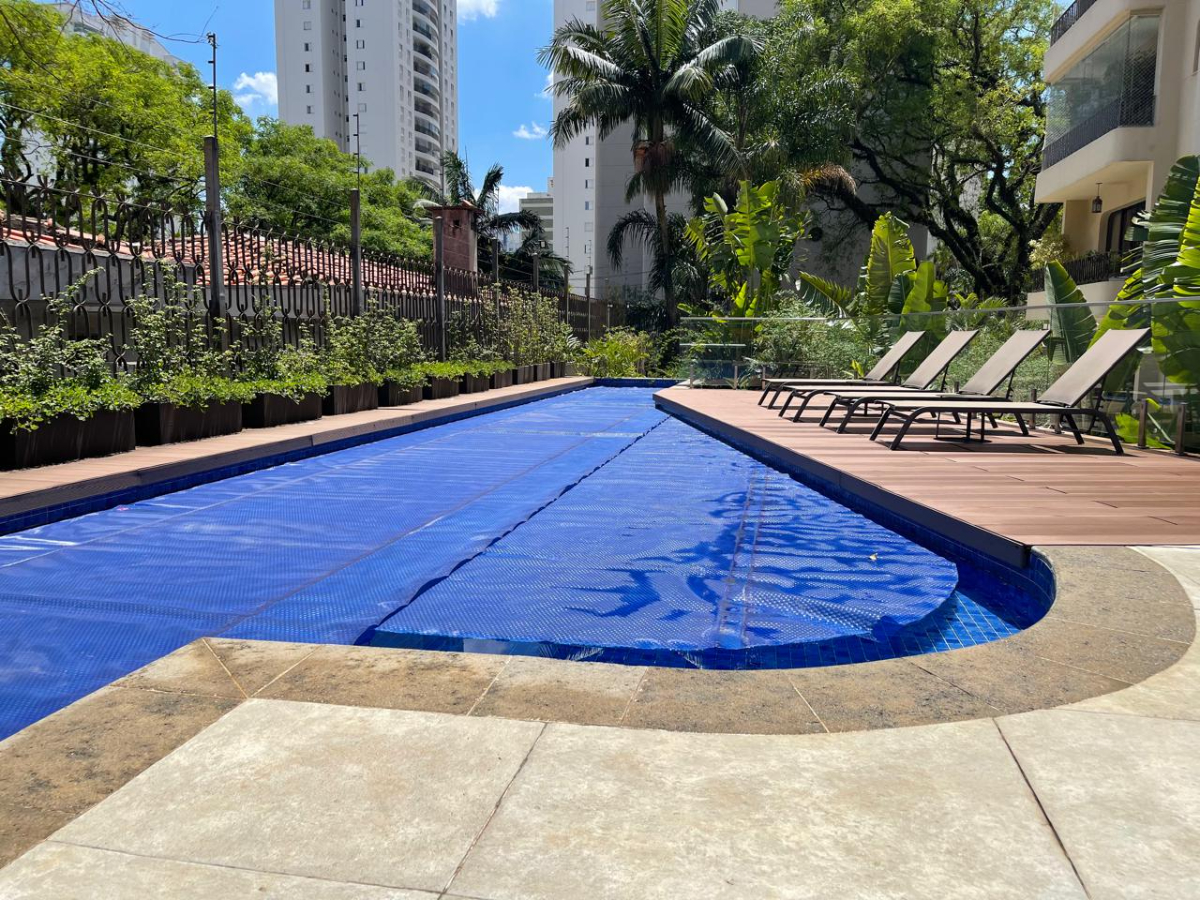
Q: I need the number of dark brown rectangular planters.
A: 11